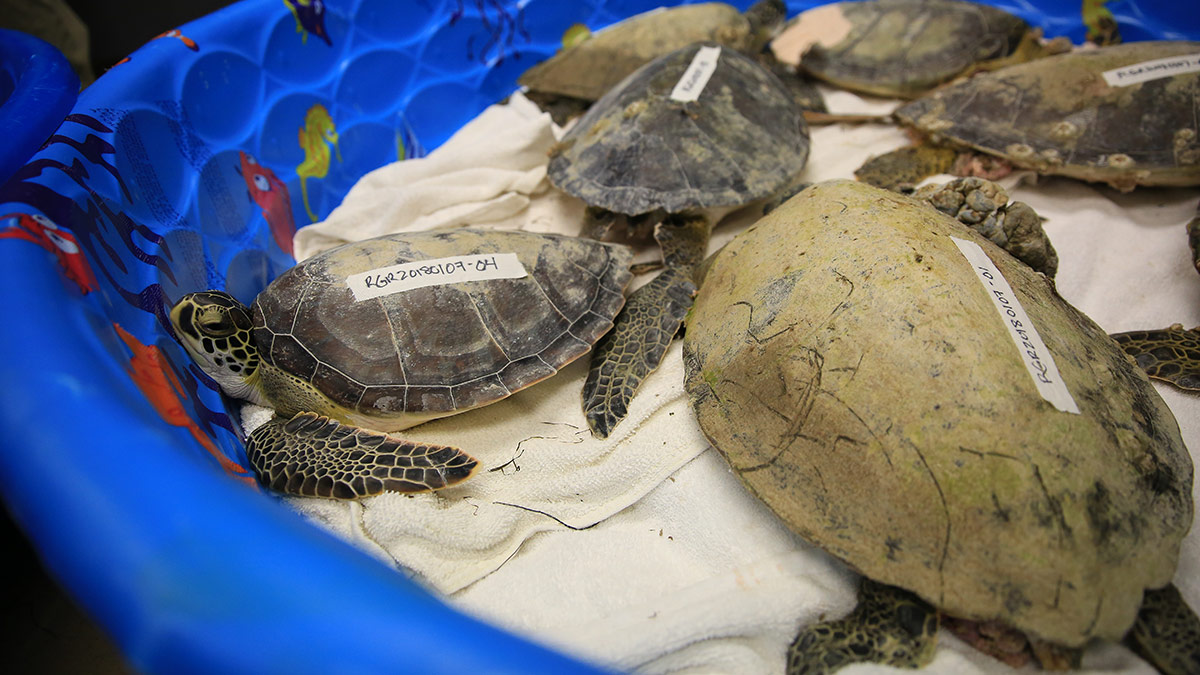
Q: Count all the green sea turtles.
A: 6